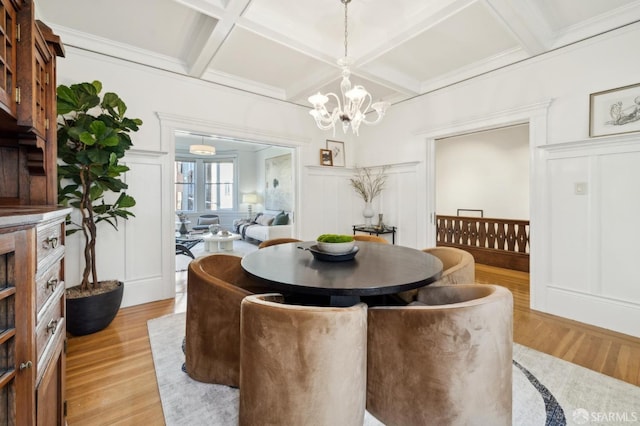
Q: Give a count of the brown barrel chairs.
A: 6